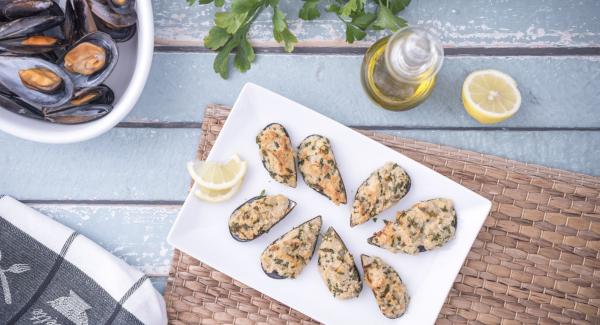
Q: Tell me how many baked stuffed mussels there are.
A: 8